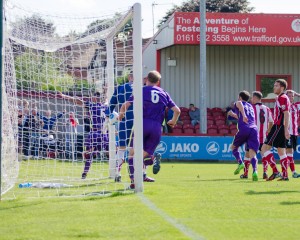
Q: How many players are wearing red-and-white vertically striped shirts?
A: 3